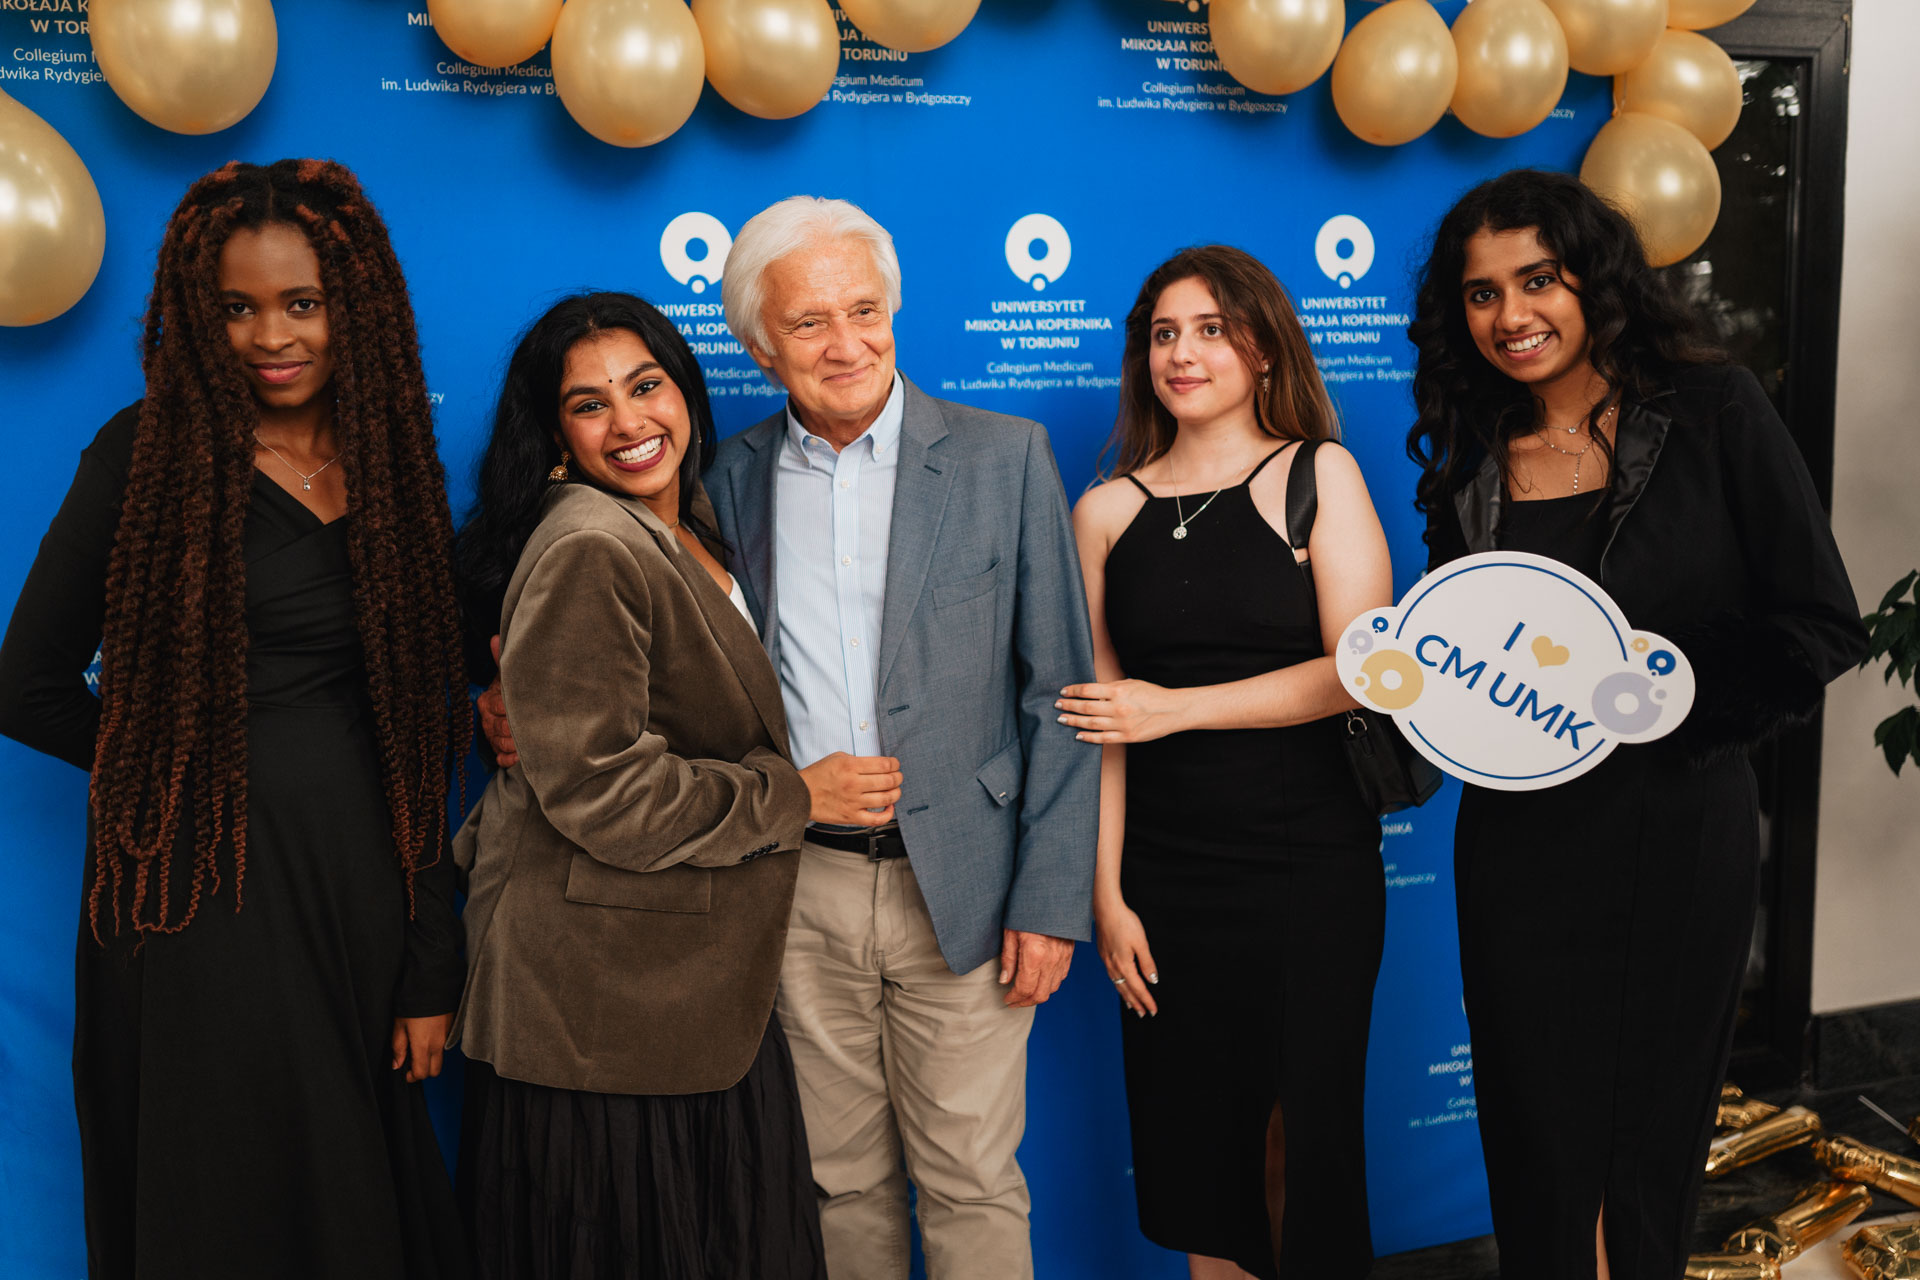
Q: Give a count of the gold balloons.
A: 13